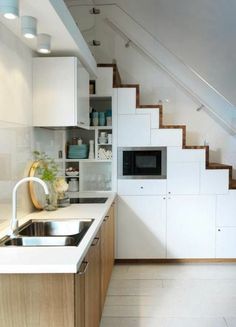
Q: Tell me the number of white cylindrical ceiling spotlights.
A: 3